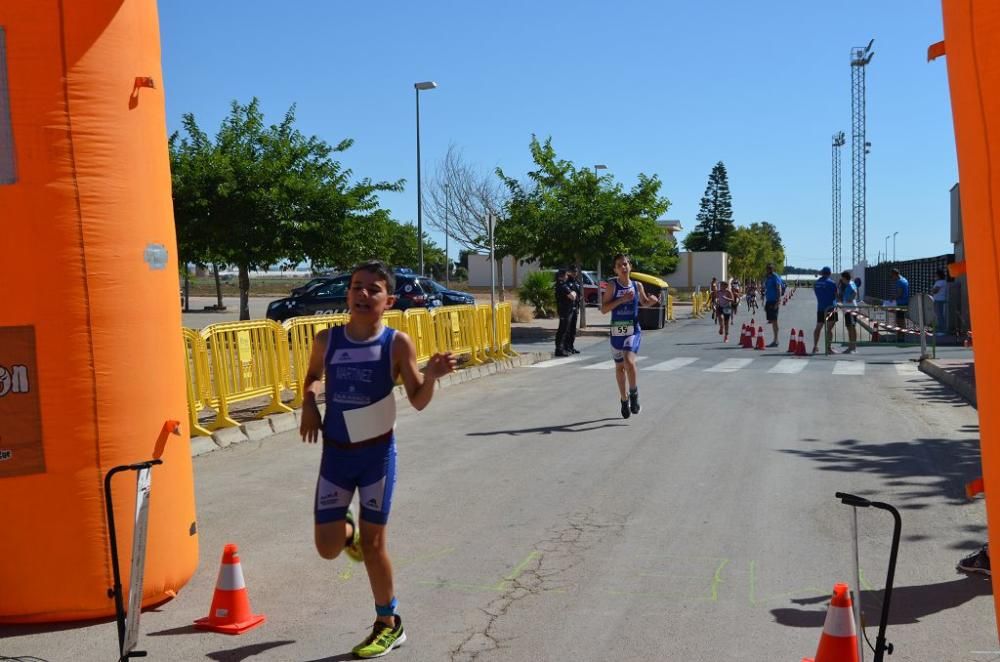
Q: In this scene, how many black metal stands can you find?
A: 2